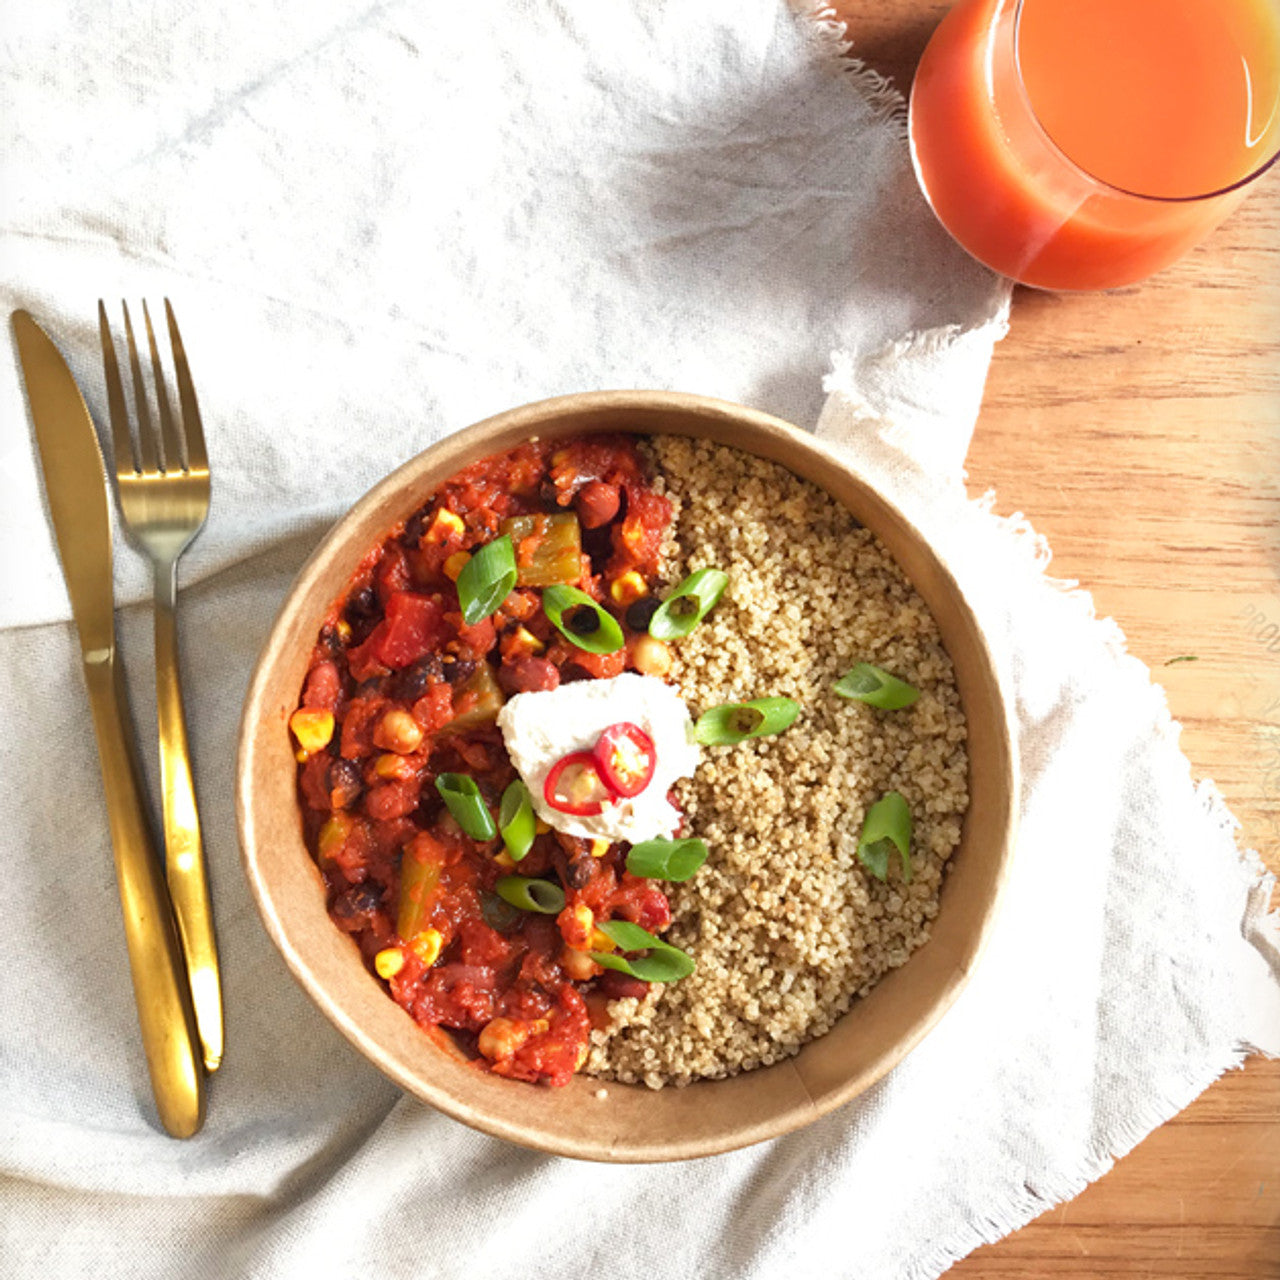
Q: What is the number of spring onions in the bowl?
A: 11